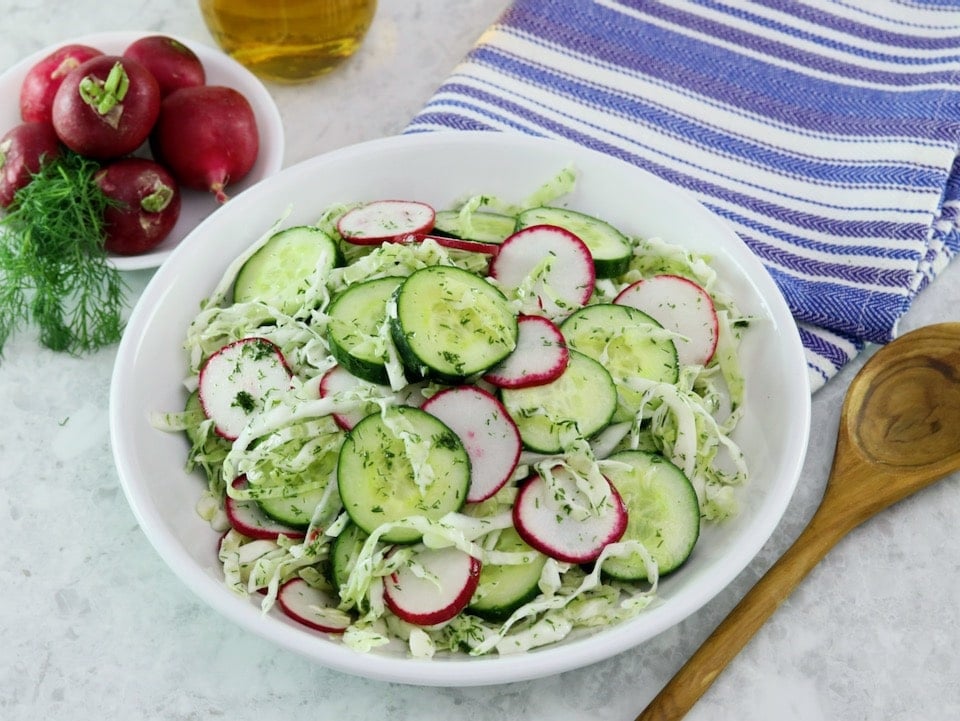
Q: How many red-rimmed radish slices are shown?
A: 12